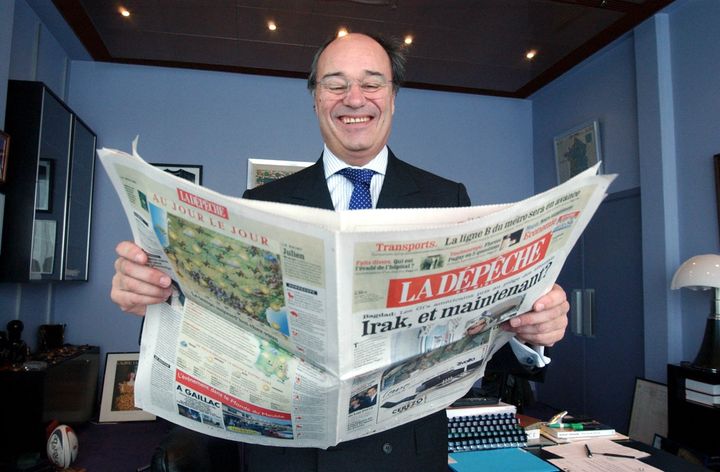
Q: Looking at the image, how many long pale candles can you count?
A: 0